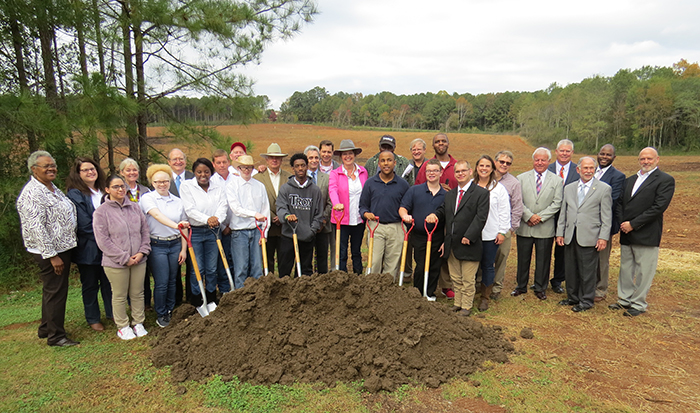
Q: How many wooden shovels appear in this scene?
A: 8